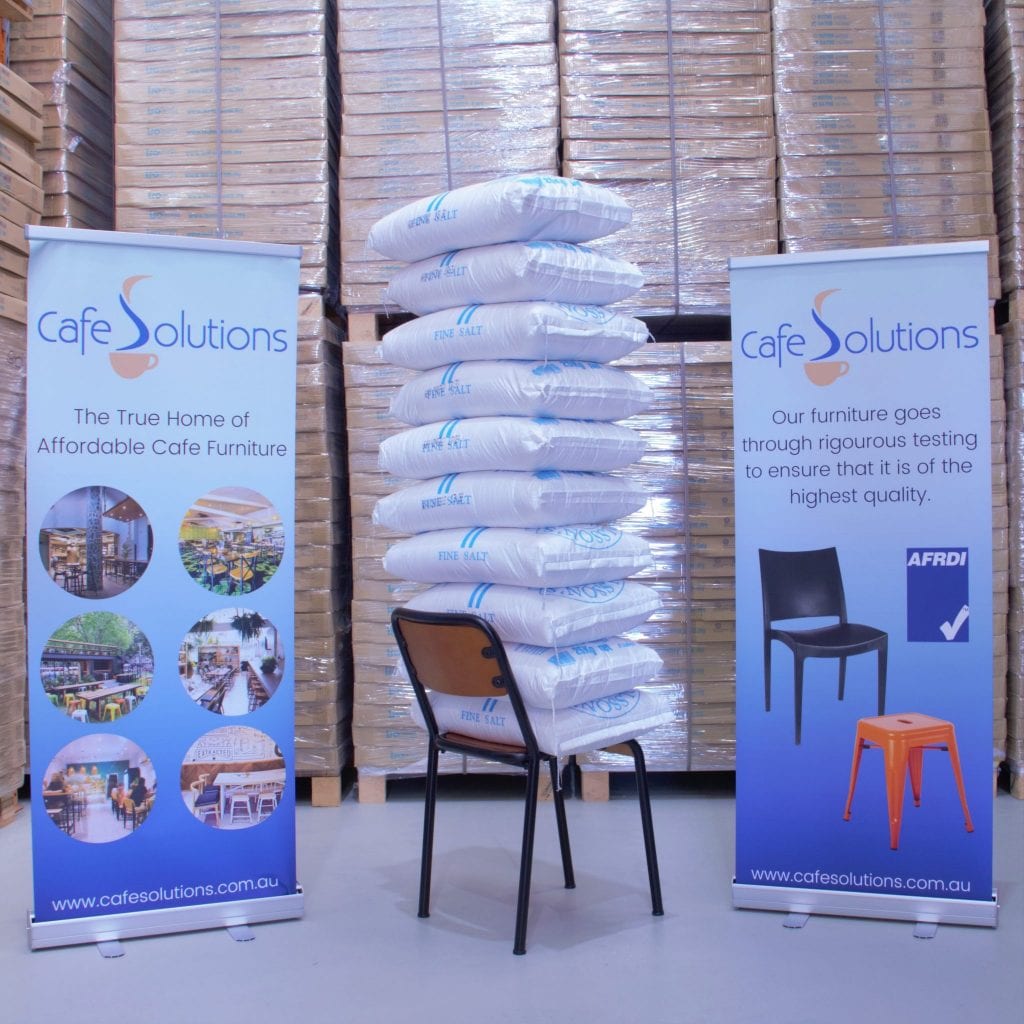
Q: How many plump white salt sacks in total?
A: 10